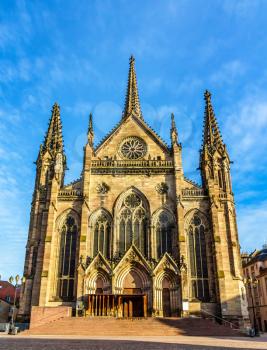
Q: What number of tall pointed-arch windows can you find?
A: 5